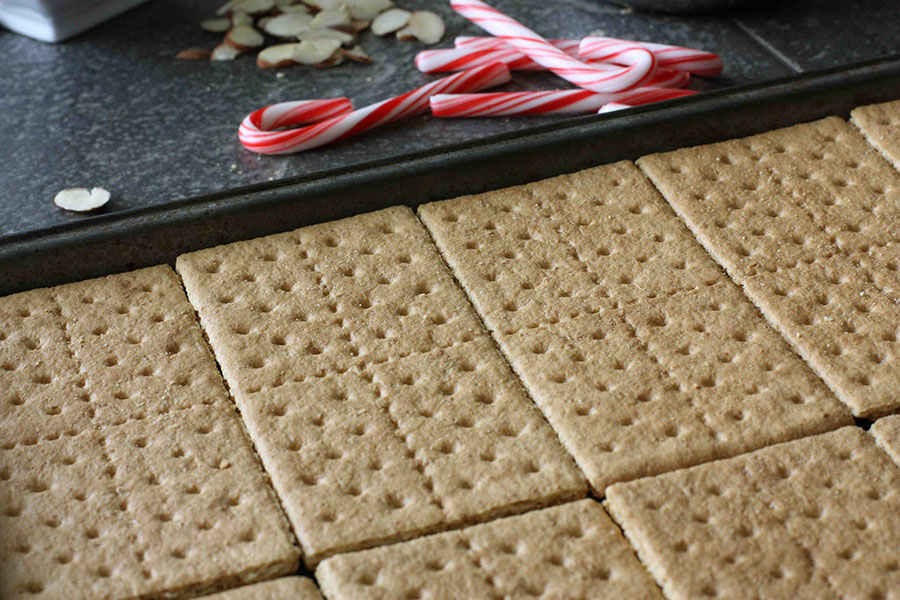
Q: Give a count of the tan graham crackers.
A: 9